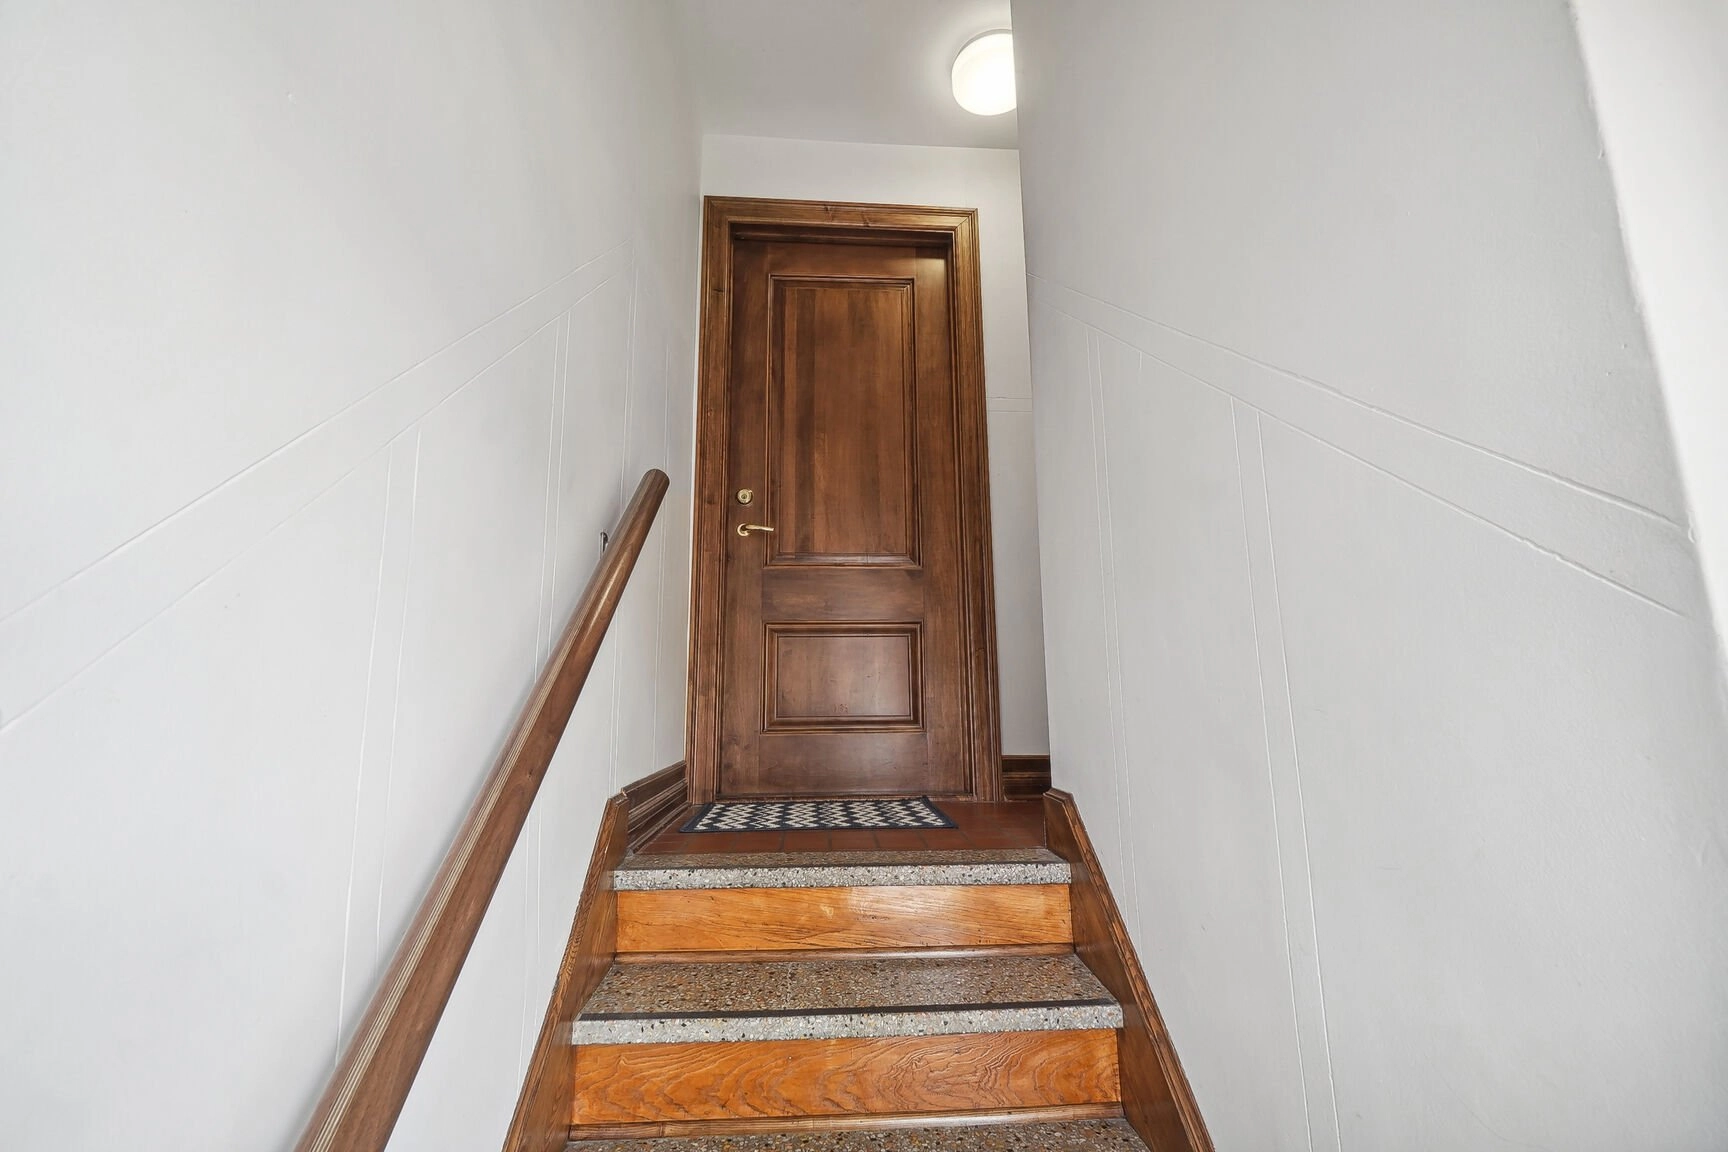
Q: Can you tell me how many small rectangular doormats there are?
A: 1